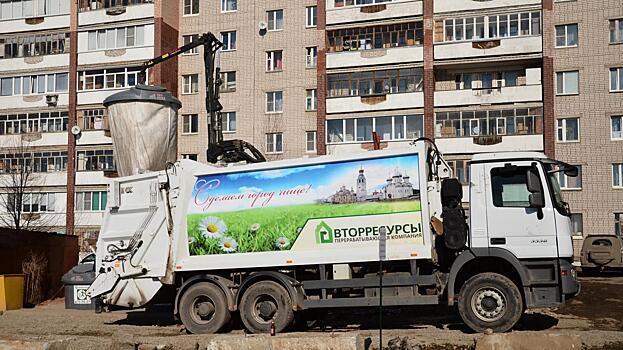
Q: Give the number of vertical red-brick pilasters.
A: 5